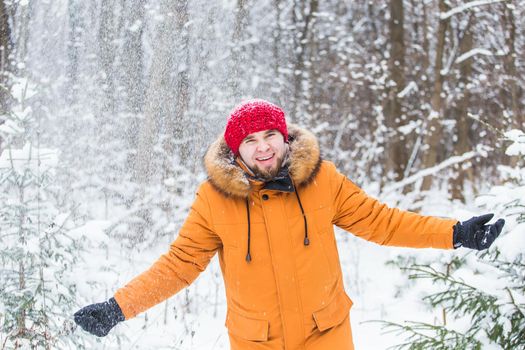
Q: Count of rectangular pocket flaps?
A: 2